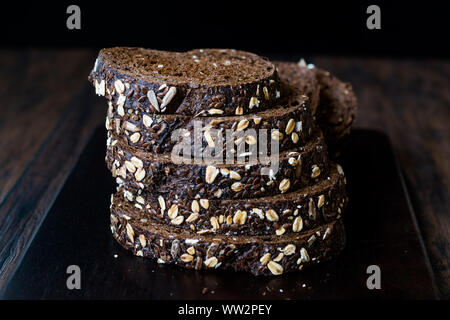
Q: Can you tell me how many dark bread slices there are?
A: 7